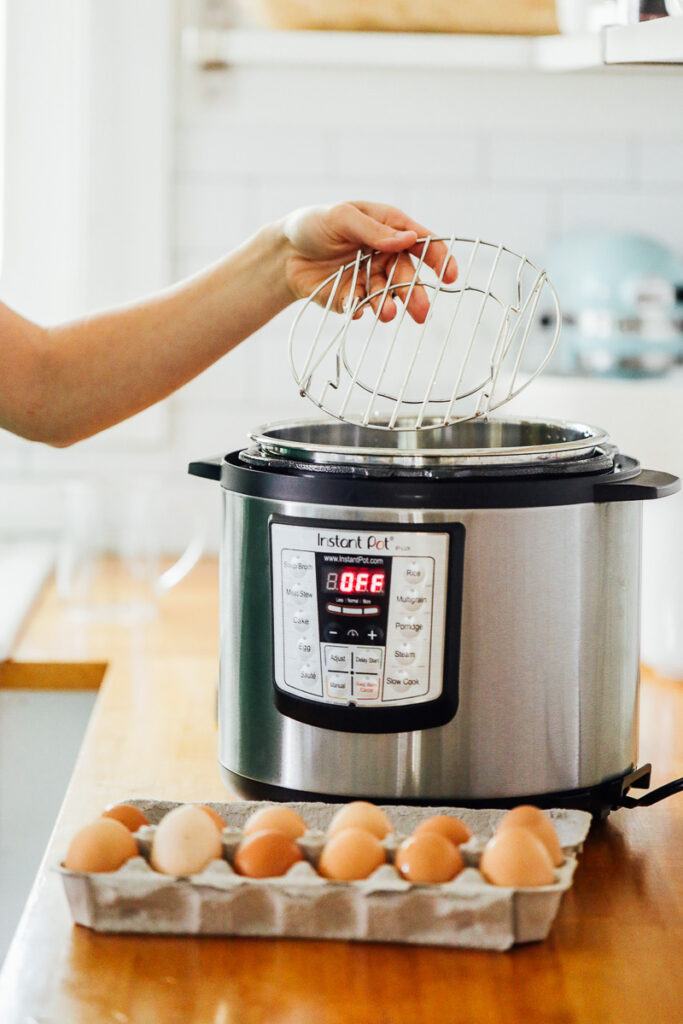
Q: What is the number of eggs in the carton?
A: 12